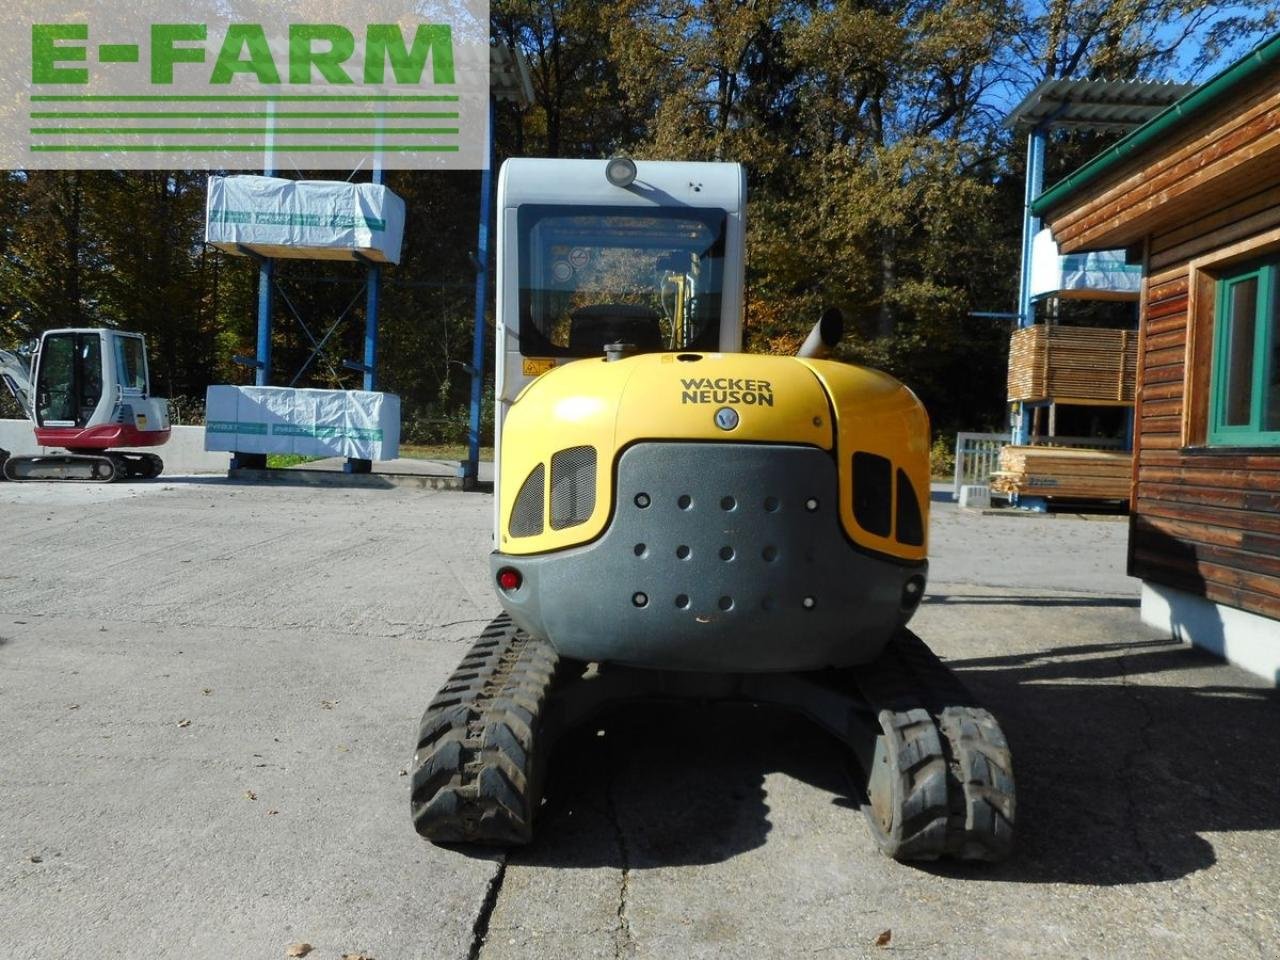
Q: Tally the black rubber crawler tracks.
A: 4